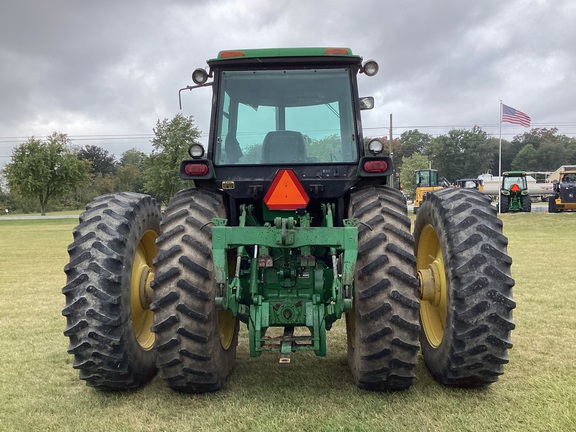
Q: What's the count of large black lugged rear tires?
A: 4